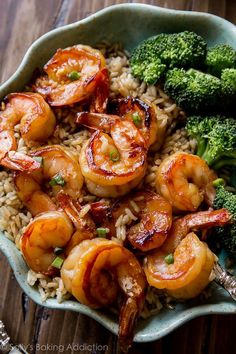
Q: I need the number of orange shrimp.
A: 10